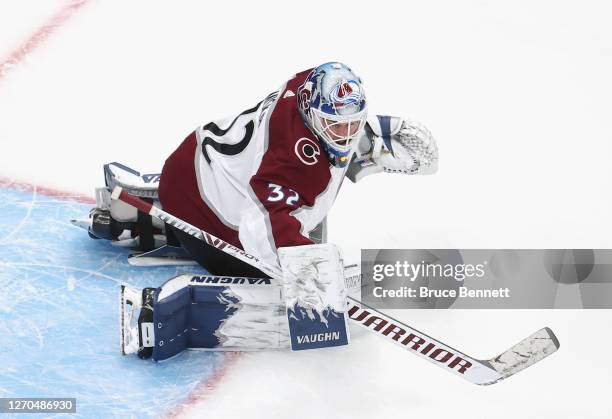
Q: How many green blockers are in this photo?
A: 0